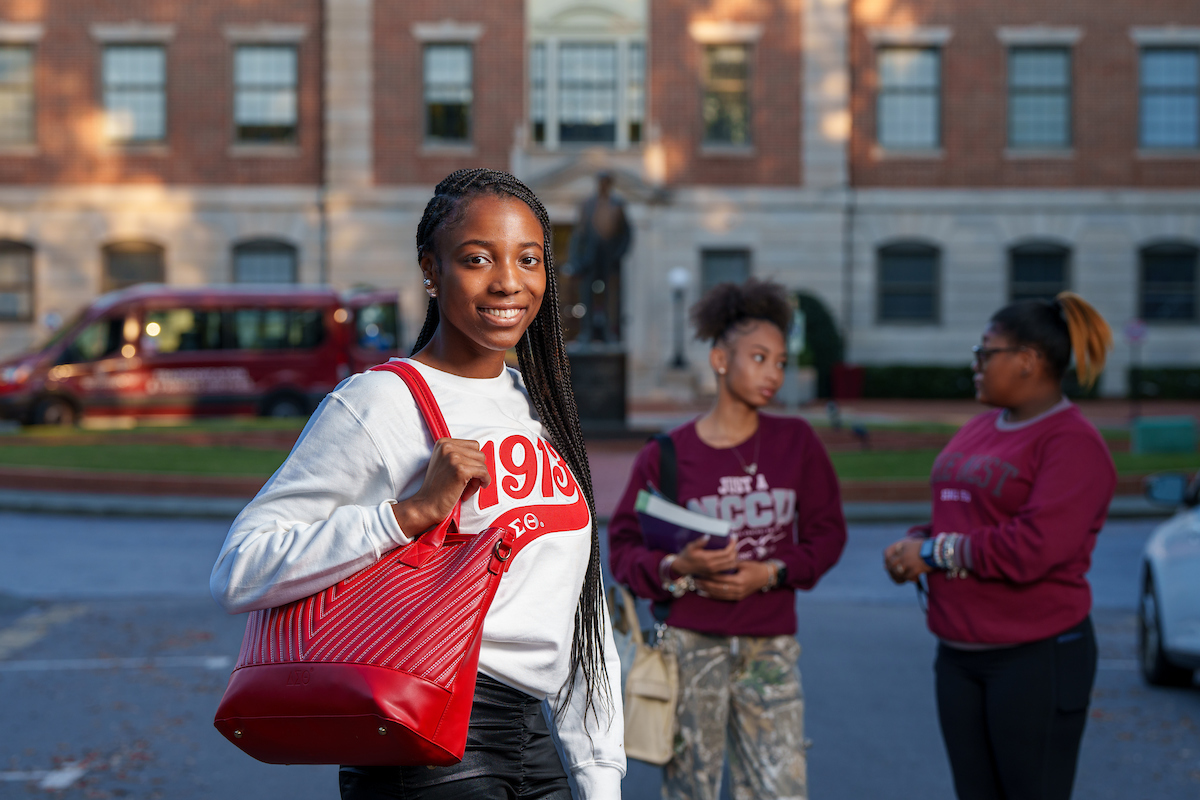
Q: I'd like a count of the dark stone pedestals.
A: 1